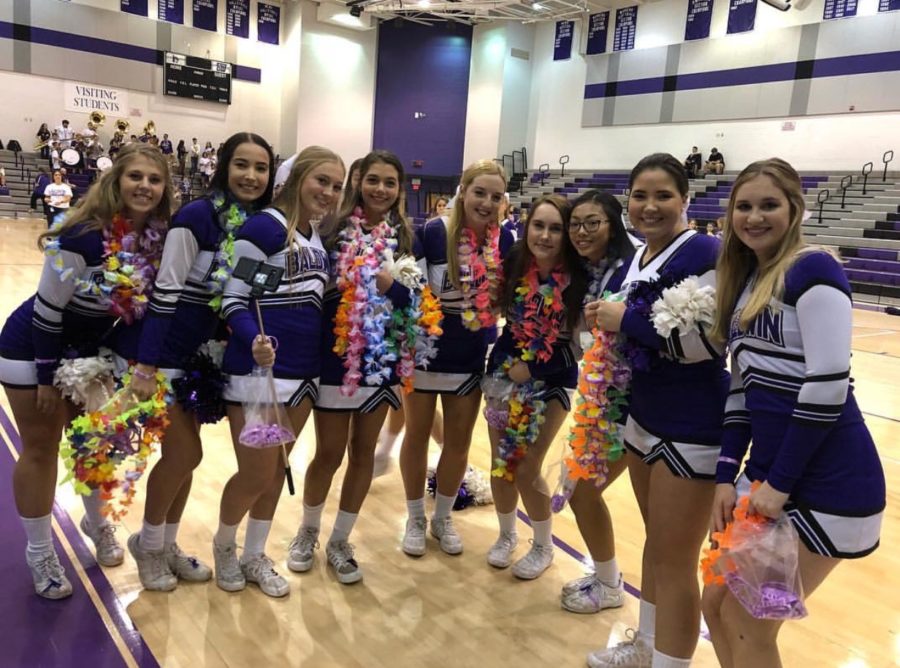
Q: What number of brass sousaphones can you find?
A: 3